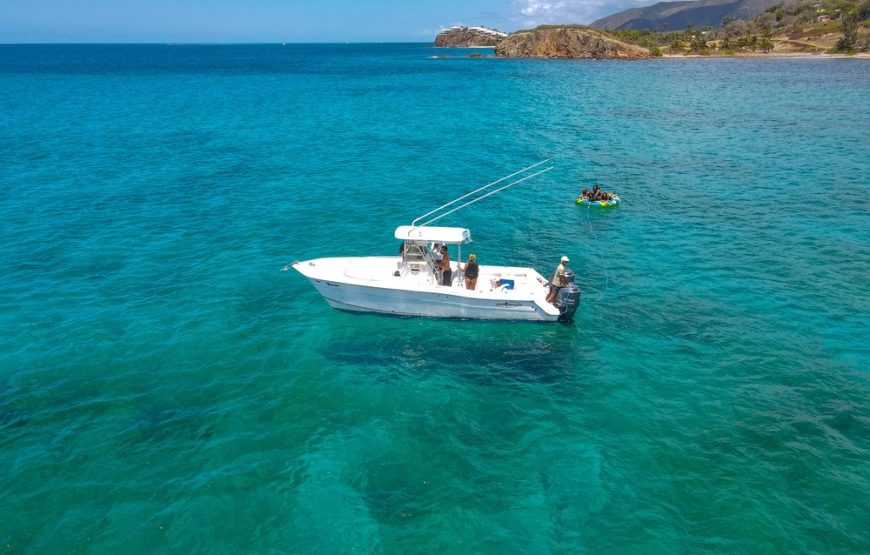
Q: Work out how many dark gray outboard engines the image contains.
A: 2